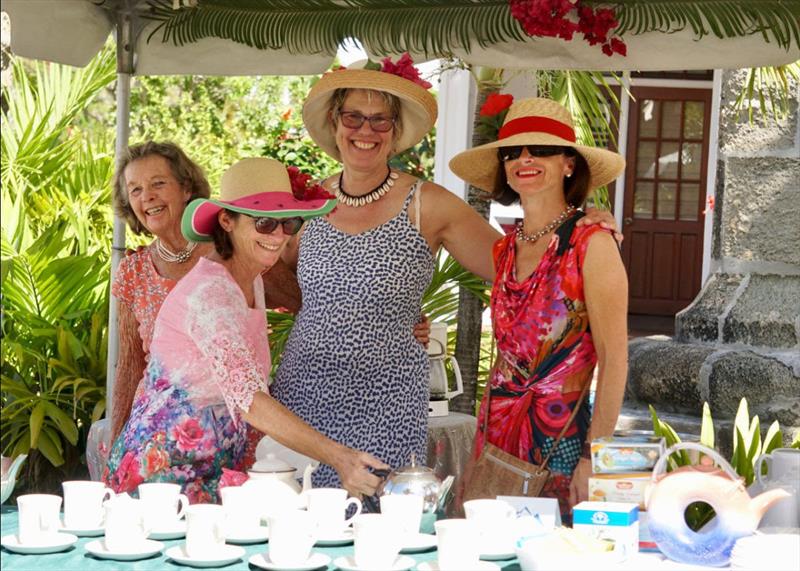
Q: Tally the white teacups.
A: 12